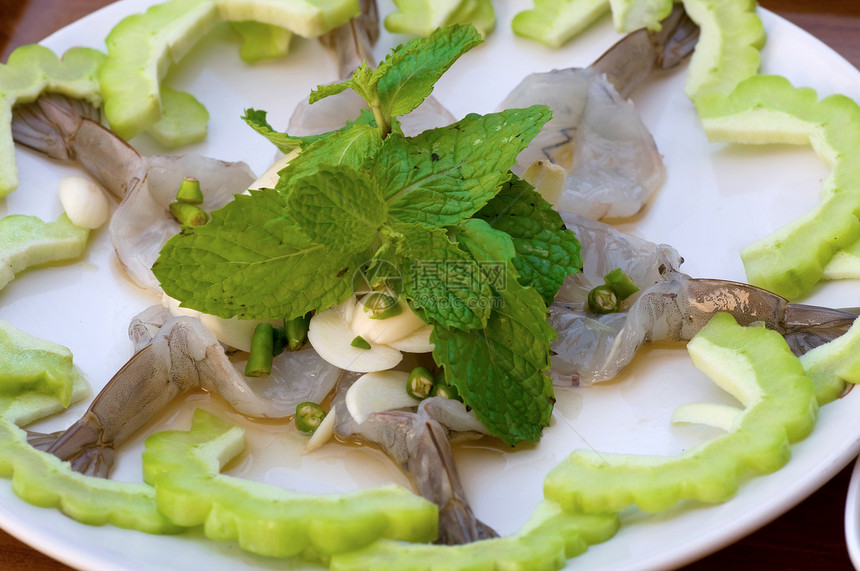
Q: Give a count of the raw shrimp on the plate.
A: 6